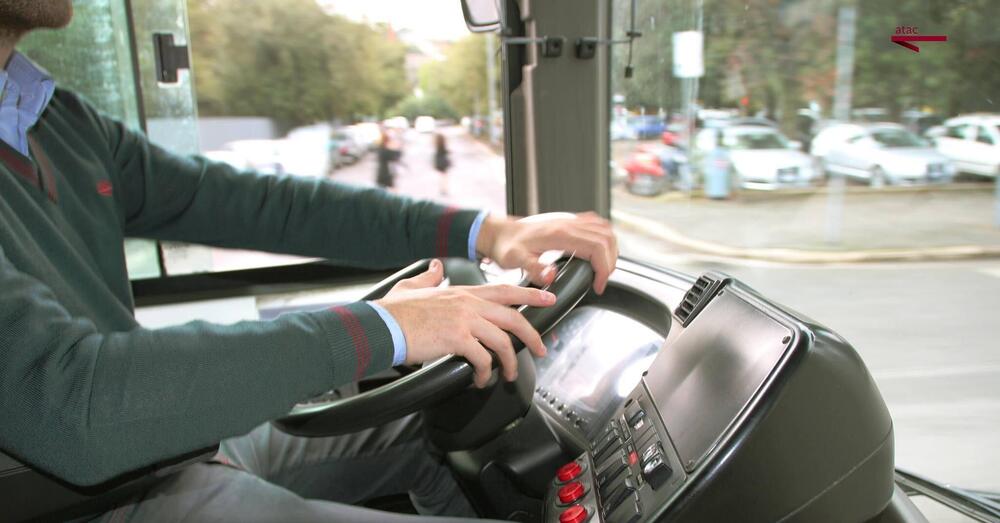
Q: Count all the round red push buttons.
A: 3